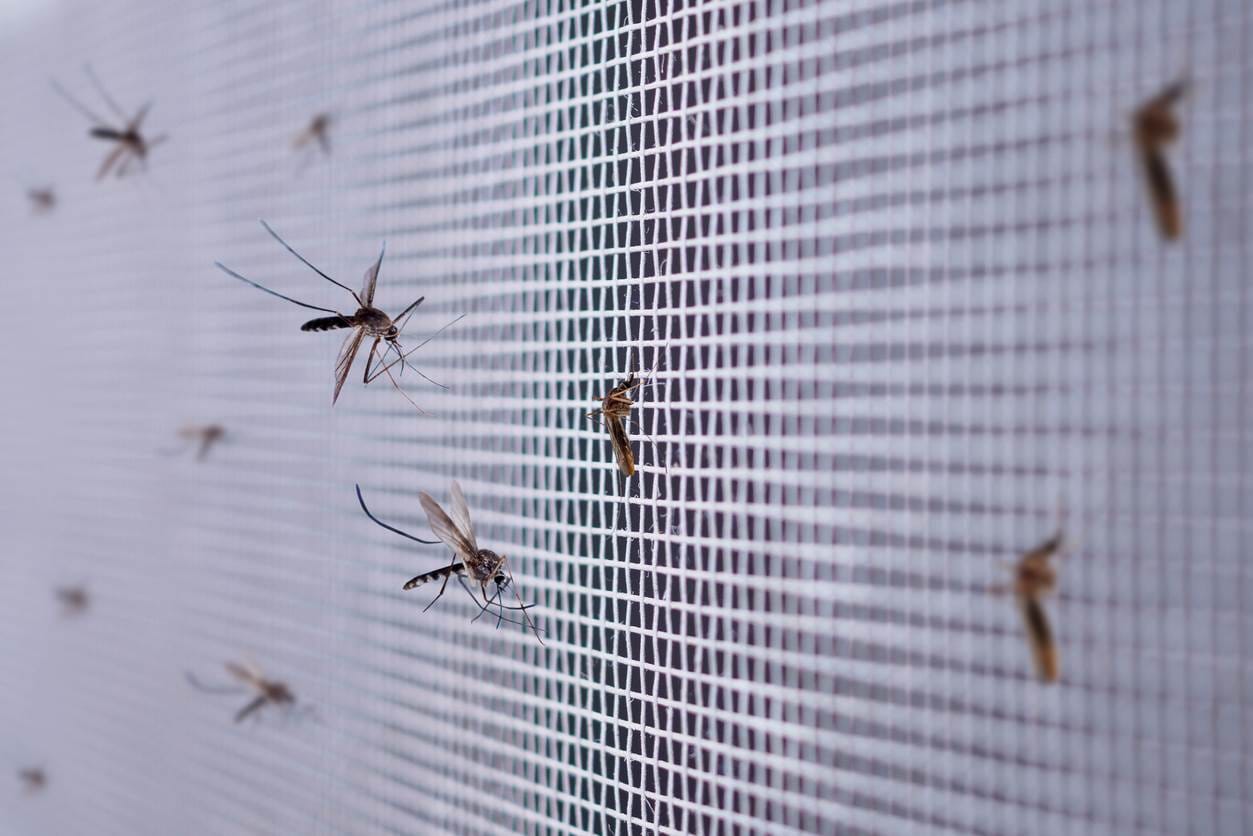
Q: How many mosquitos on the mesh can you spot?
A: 12